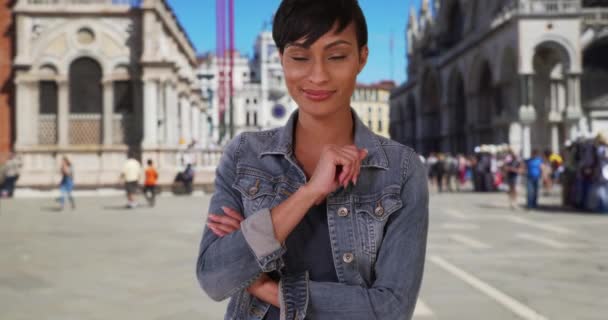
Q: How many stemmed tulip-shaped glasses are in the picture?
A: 0